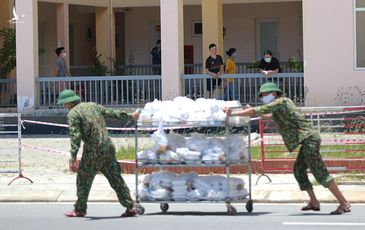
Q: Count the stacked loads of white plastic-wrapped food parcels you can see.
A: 3